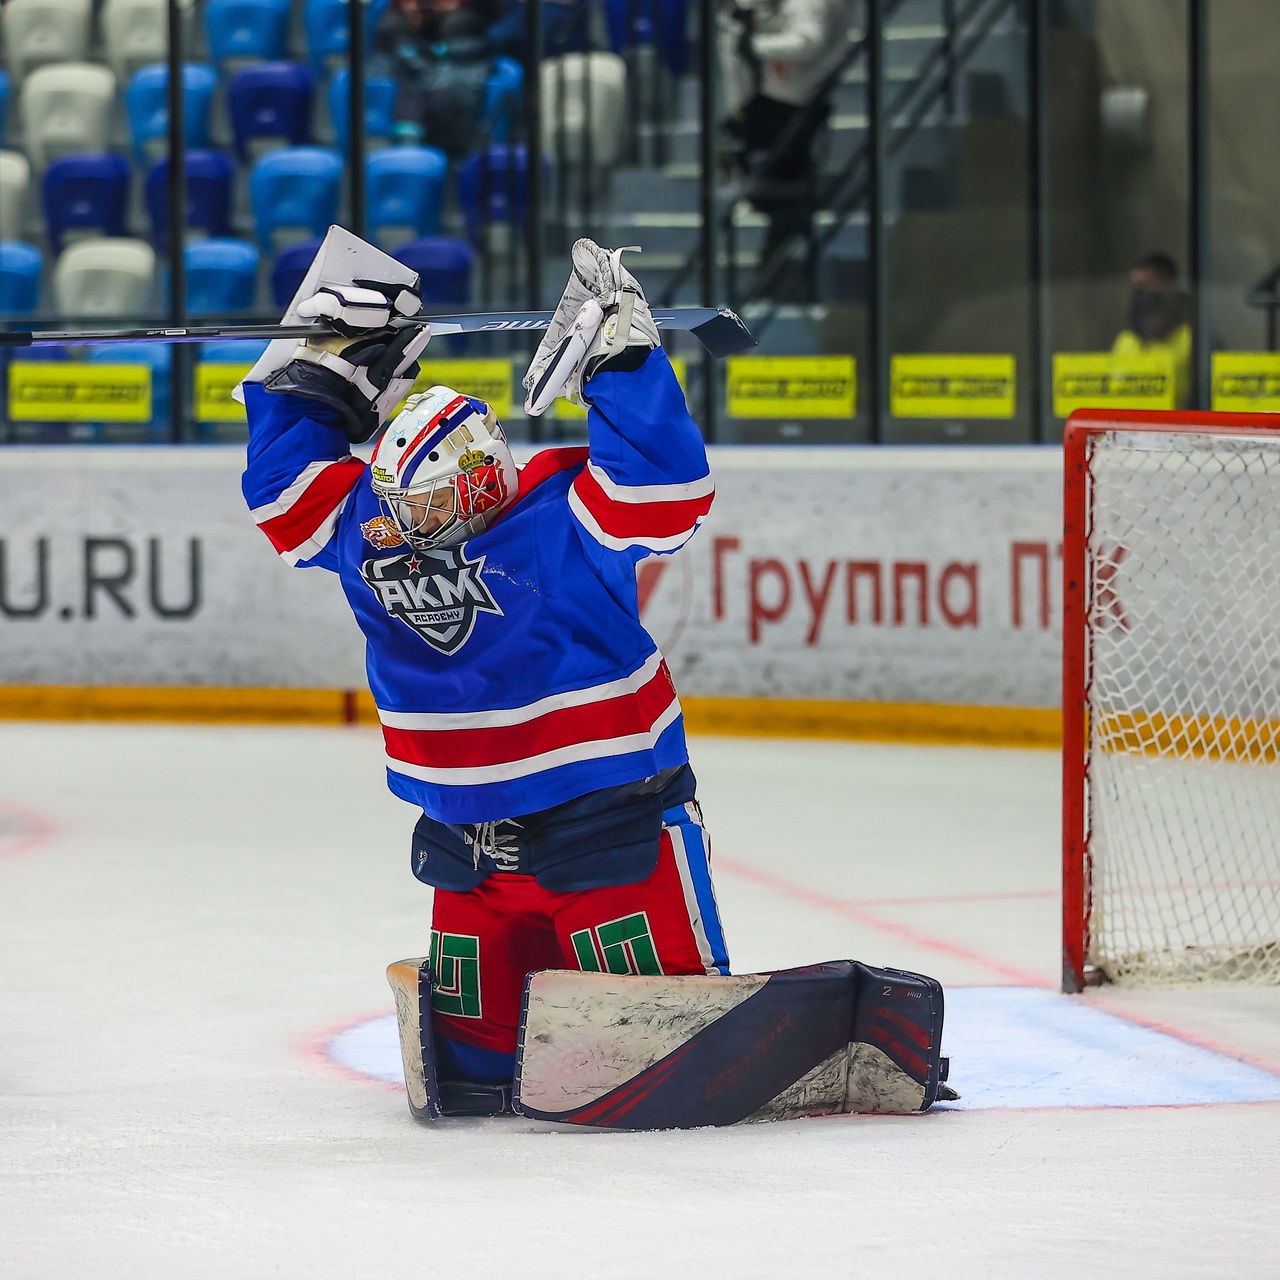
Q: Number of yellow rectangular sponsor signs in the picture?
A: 8